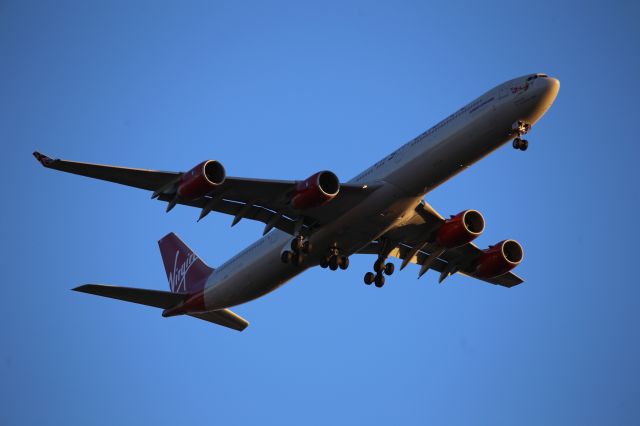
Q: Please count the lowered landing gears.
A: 4